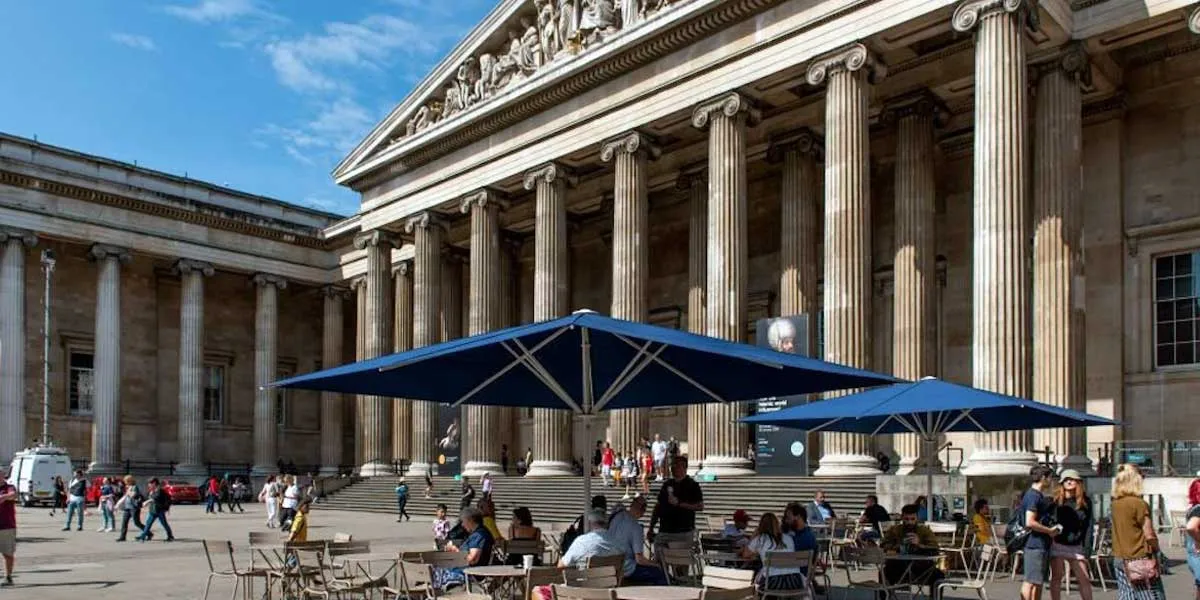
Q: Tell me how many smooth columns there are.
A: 0